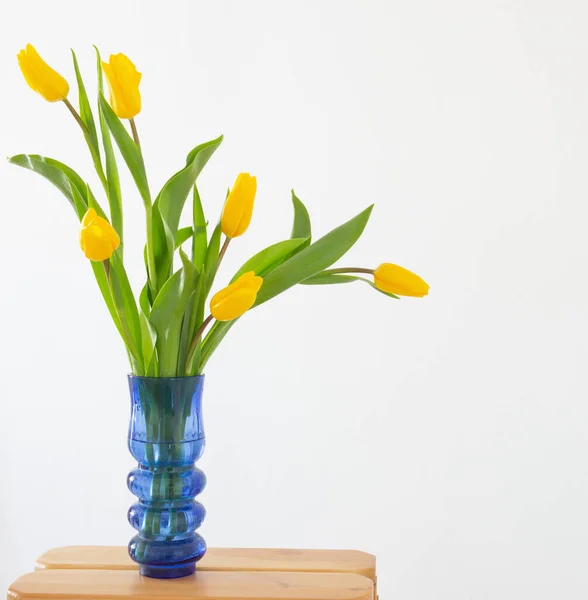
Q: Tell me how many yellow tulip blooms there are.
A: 6